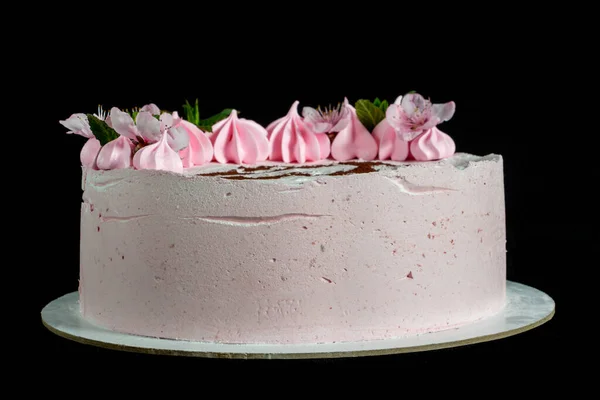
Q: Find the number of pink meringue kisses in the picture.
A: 9